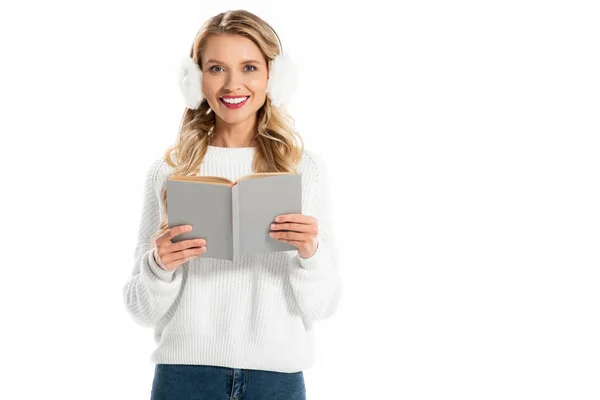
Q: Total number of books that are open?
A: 1